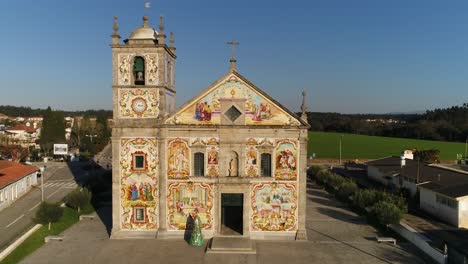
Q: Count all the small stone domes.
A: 1